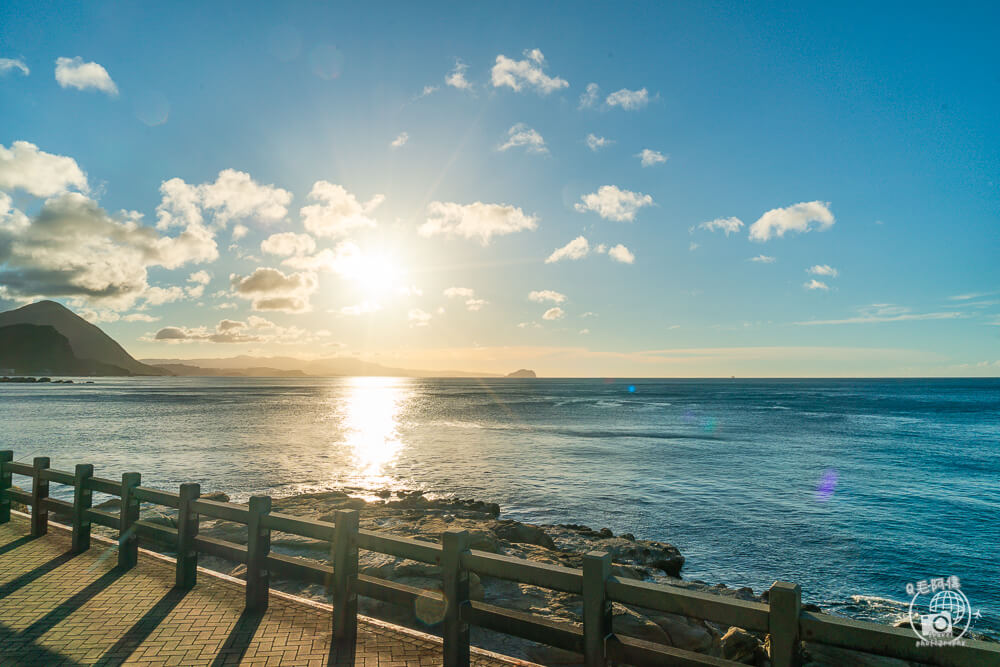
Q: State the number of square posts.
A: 10